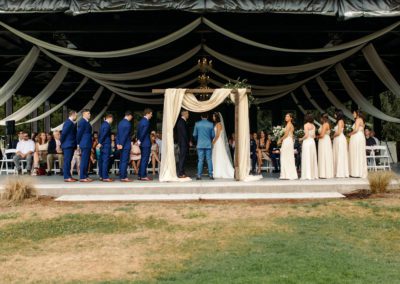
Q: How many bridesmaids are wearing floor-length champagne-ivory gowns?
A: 5